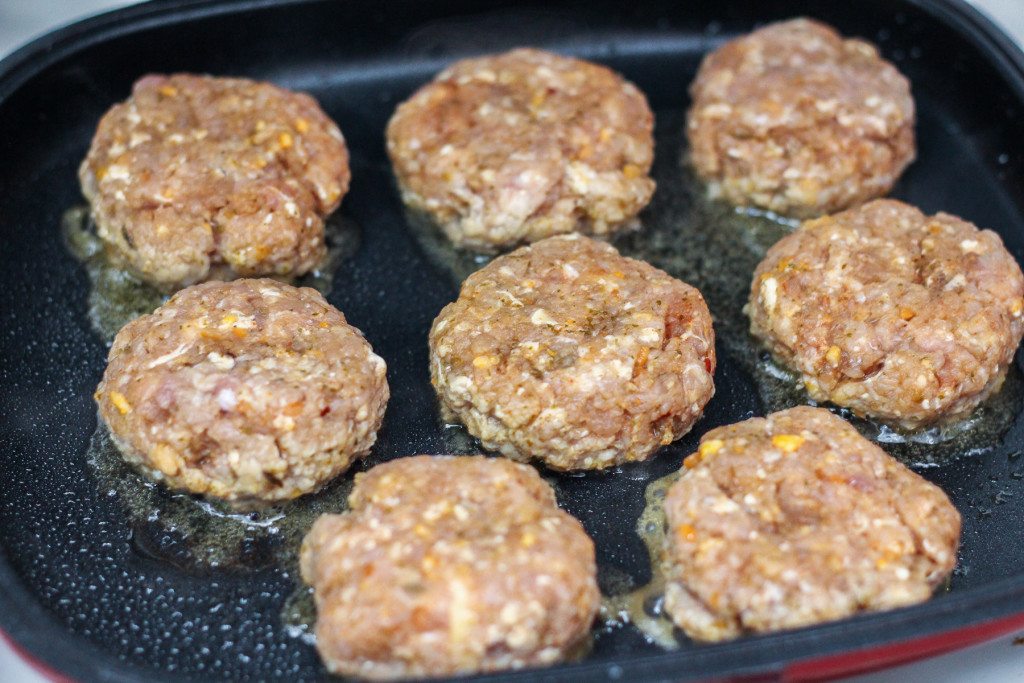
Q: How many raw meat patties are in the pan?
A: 8